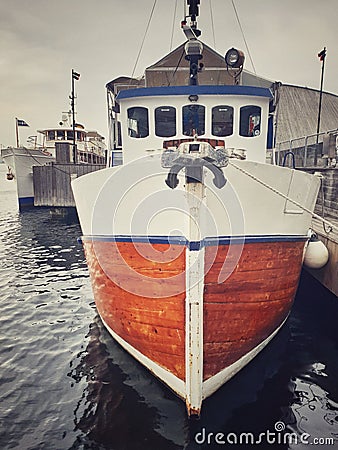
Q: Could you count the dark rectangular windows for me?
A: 5